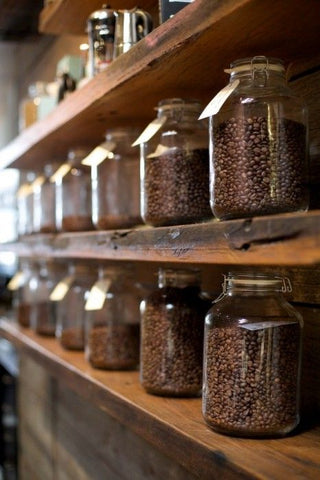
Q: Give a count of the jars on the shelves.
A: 12